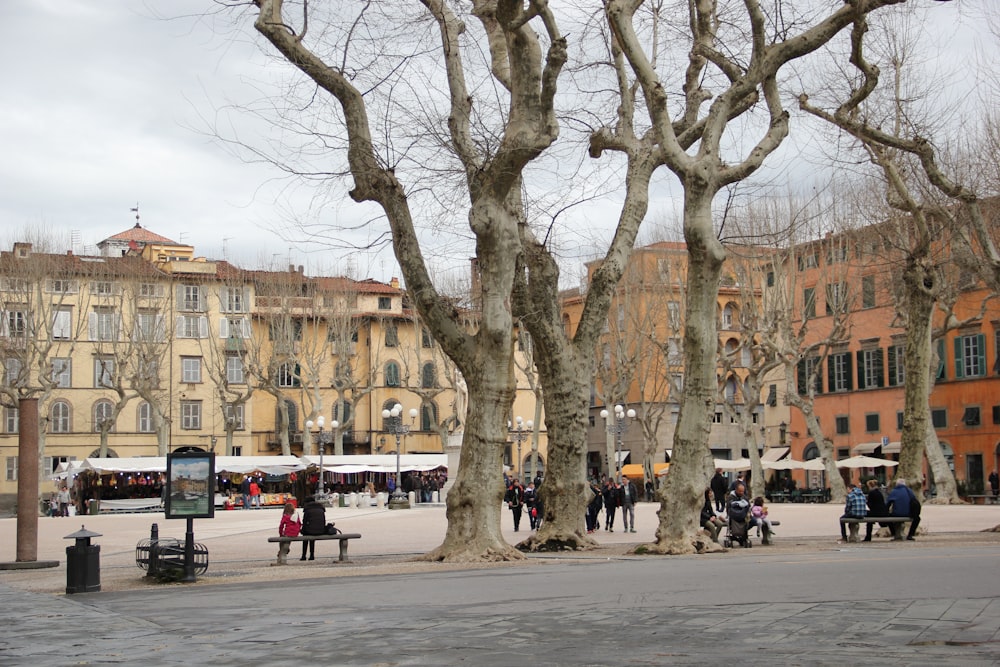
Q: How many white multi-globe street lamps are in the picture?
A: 4